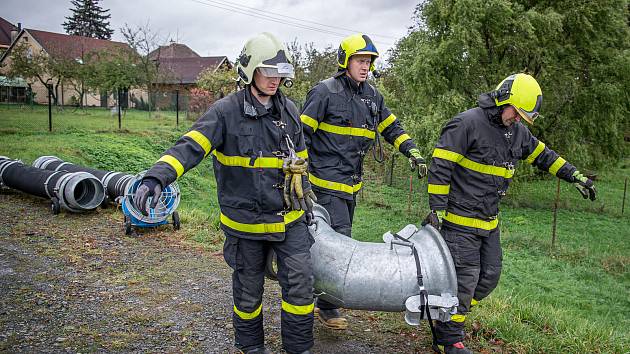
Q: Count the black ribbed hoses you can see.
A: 2